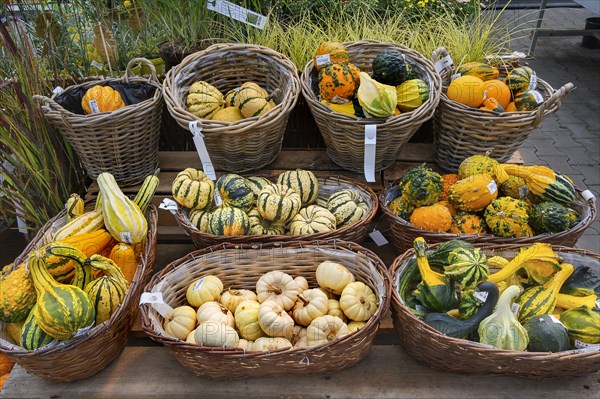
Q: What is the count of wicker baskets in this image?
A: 9